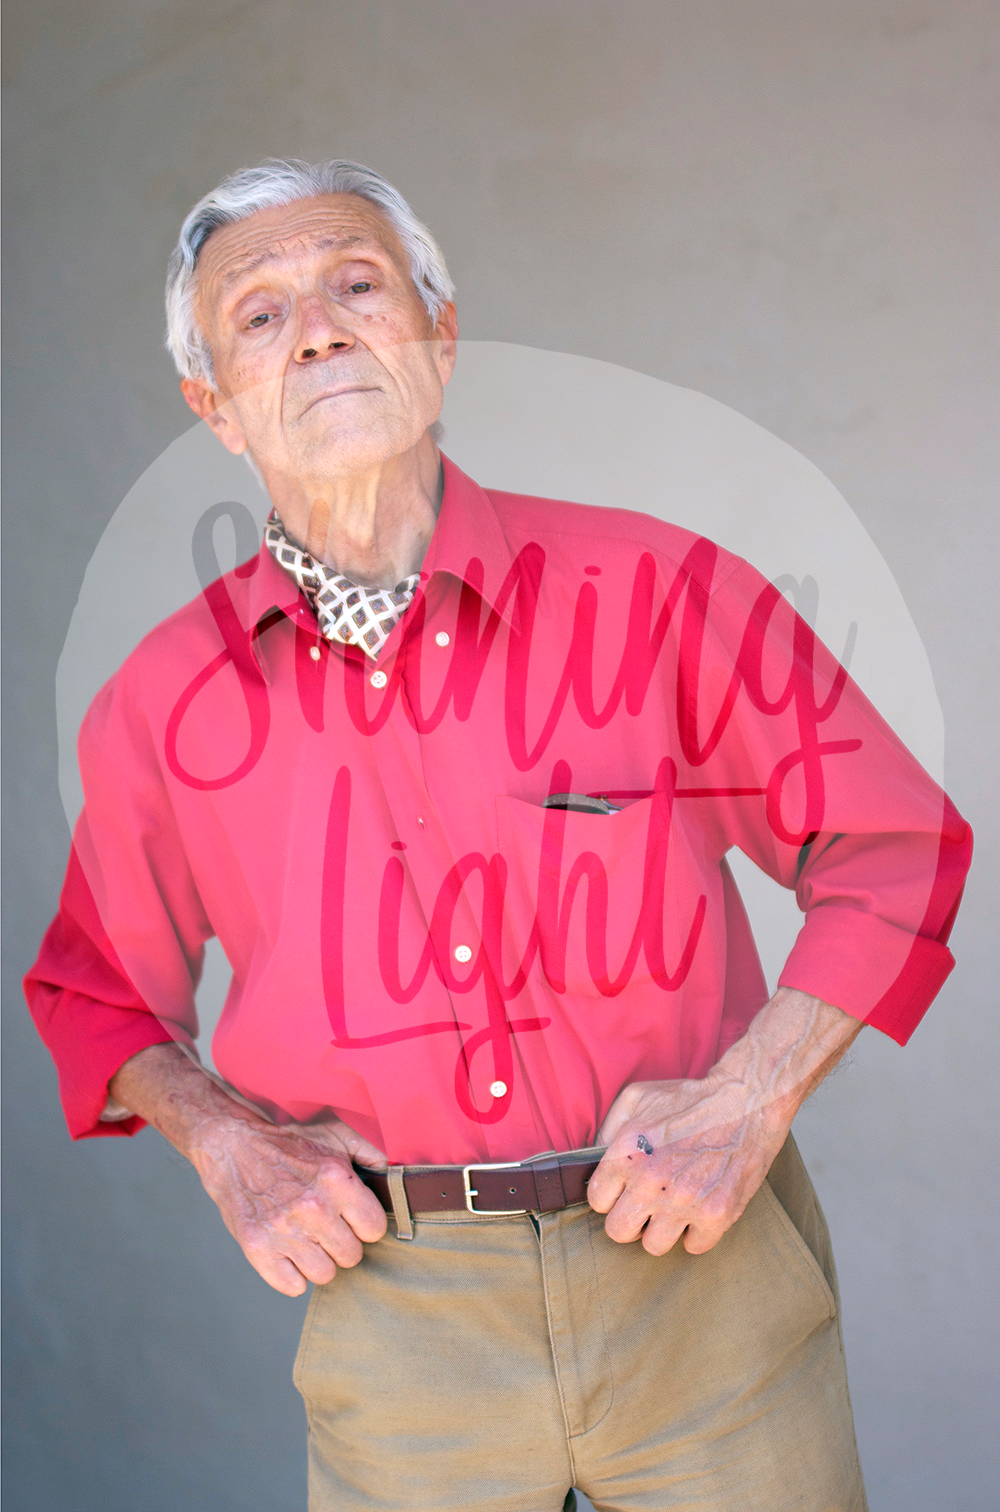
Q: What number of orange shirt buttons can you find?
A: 0